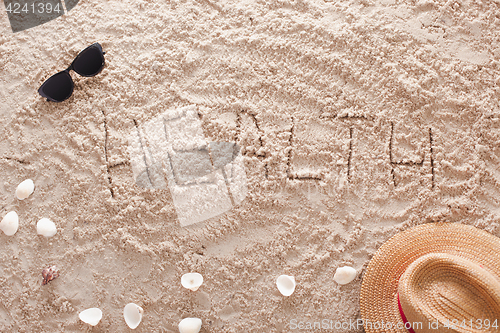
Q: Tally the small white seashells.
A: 9